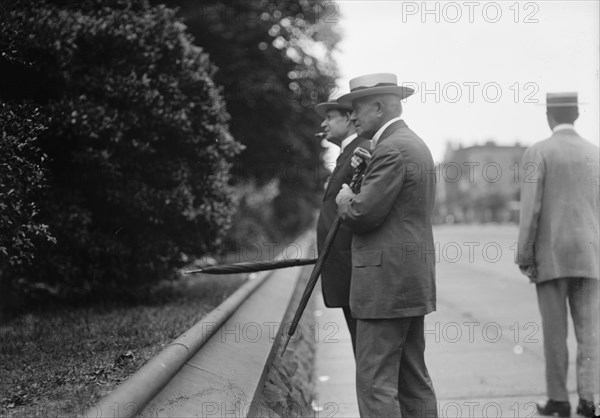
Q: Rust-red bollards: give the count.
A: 0